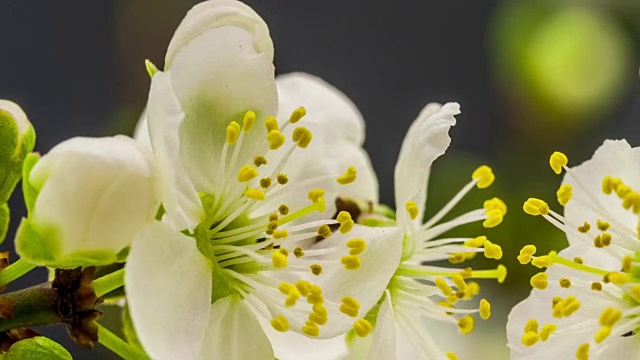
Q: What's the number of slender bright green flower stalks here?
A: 3